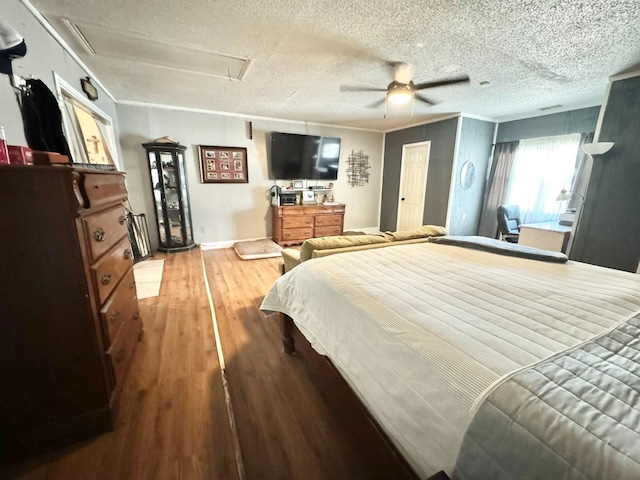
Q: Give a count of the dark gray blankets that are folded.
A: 1